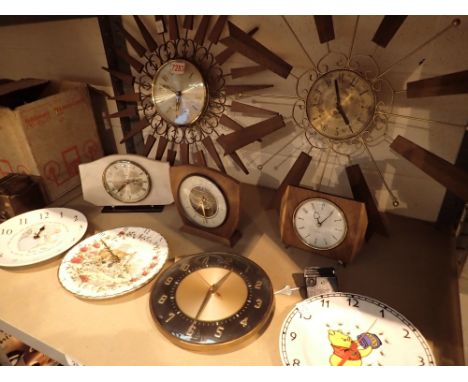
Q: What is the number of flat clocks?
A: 4